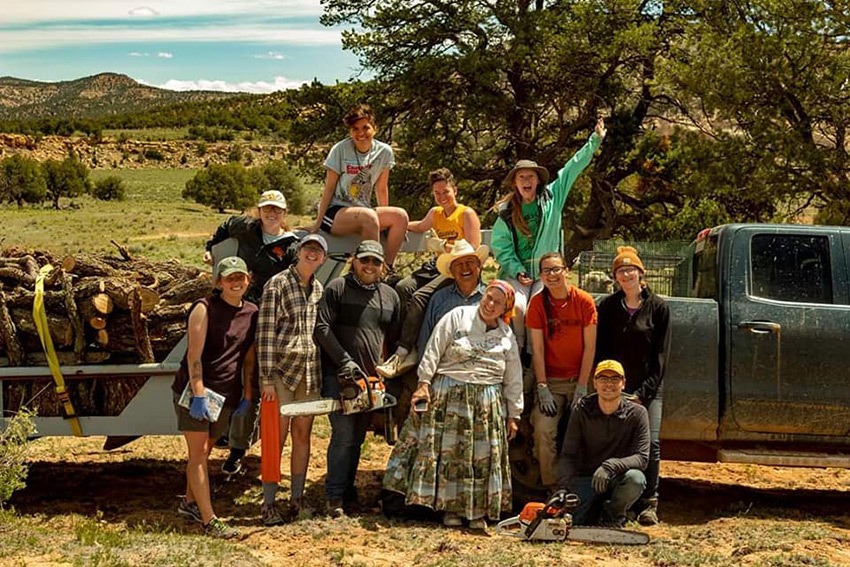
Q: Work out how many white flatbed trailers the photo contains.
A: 1